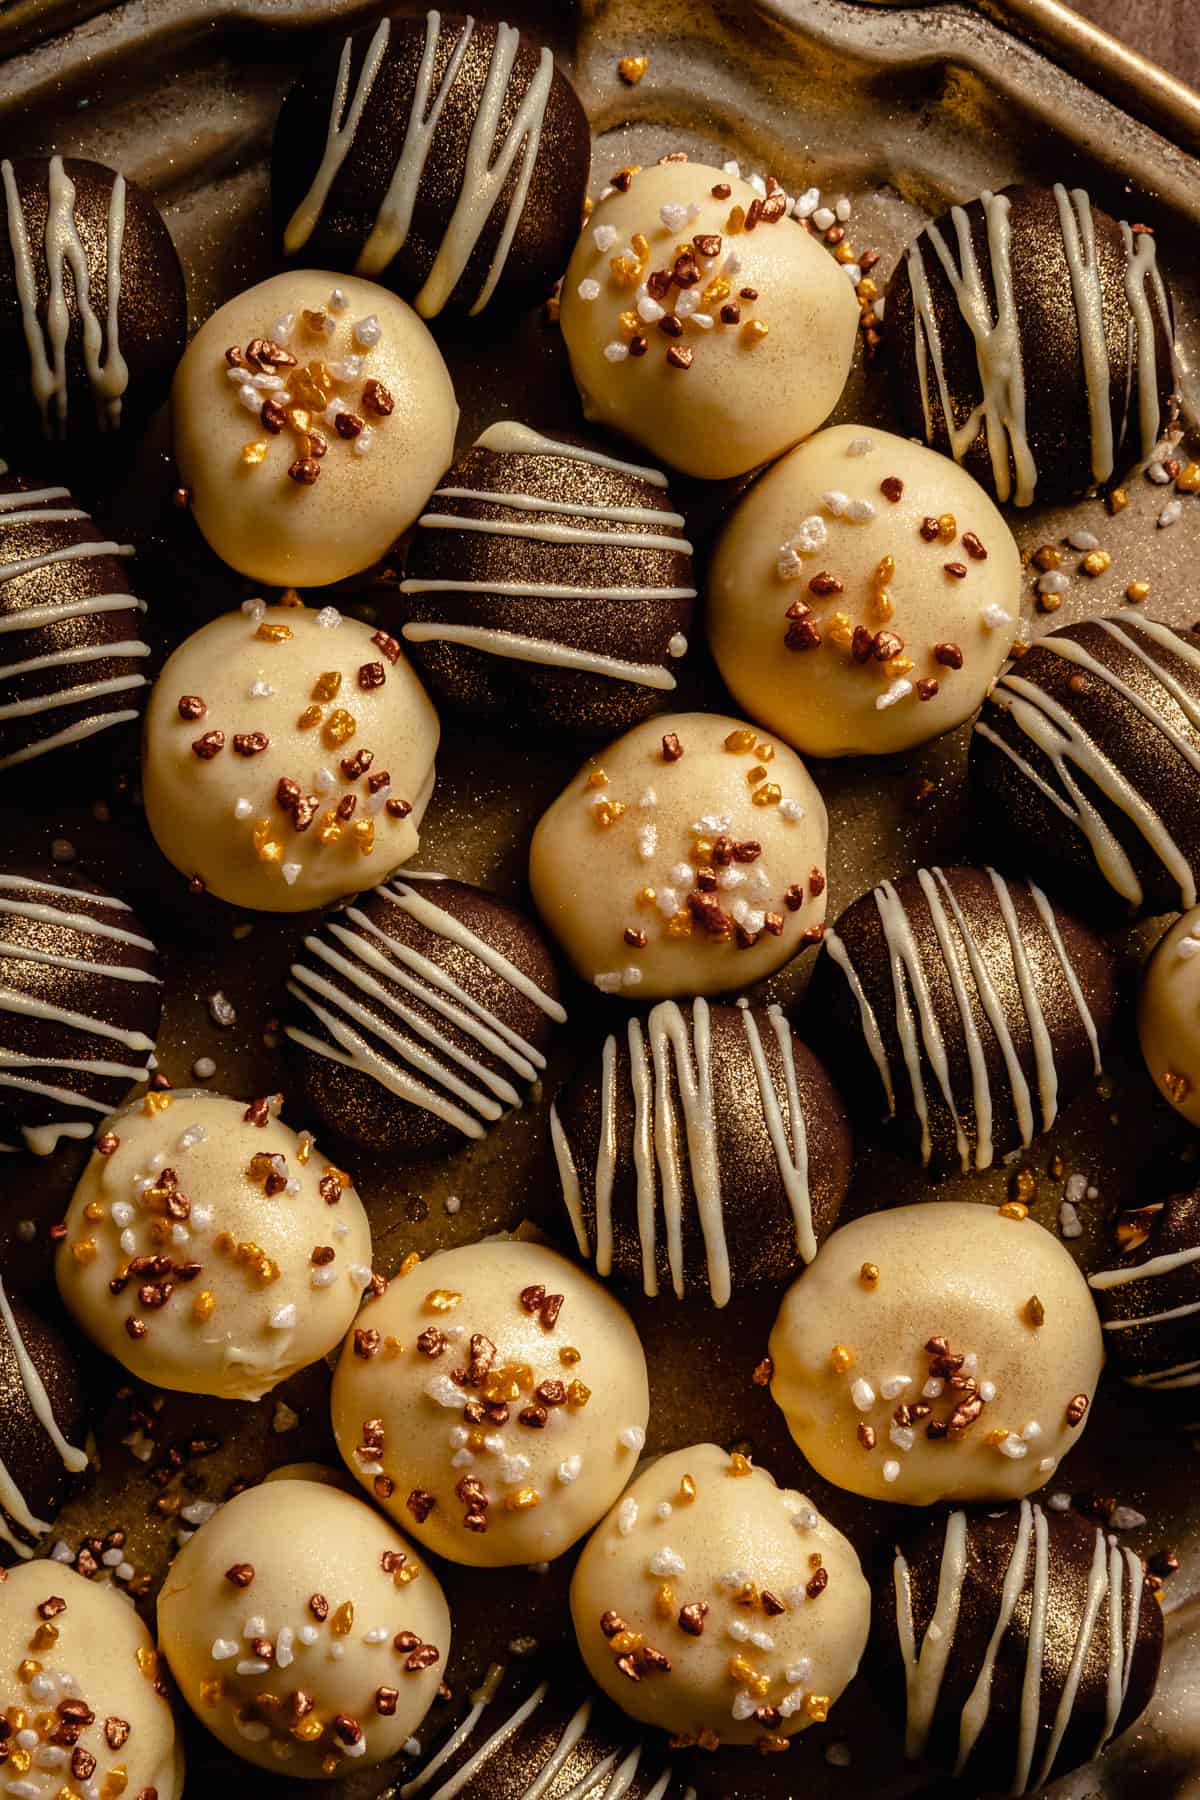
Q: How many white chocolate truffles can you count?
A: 12